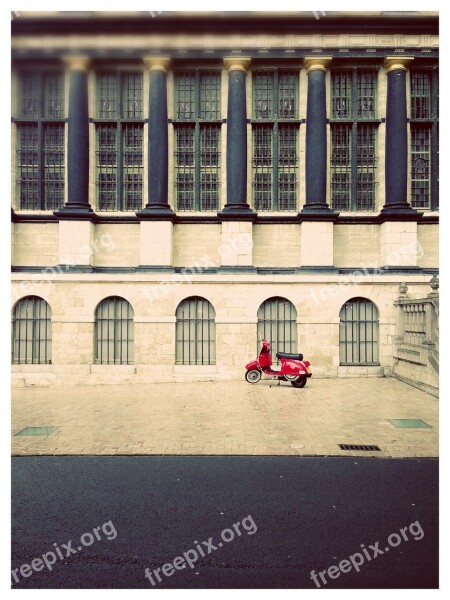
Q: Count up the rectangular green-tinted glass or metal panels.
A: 2